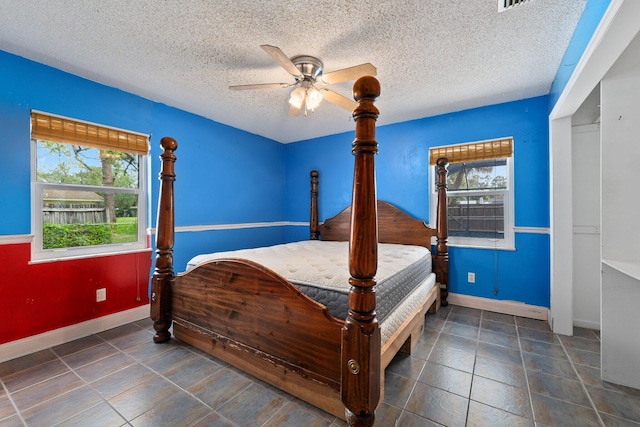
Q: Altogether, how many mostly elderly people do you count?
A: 0